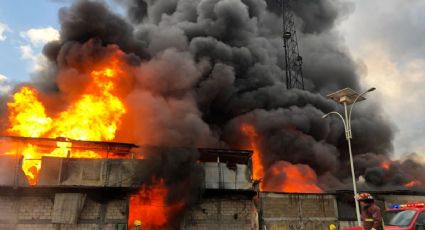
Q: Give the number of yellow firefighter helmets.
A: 2